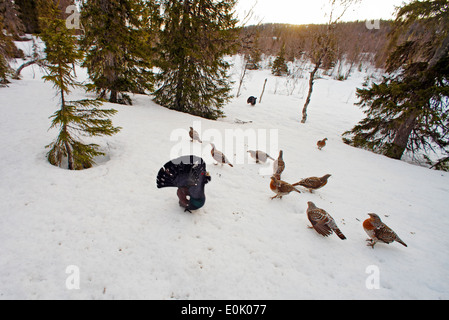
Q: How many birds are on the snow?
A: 11